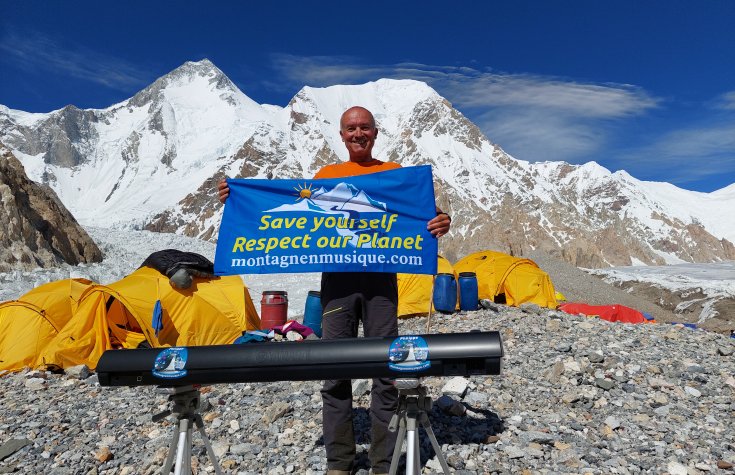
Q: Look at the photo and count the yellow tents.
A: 4